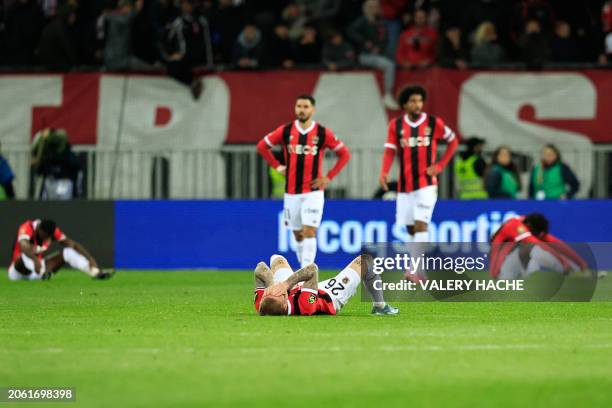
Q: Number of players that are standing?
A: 2